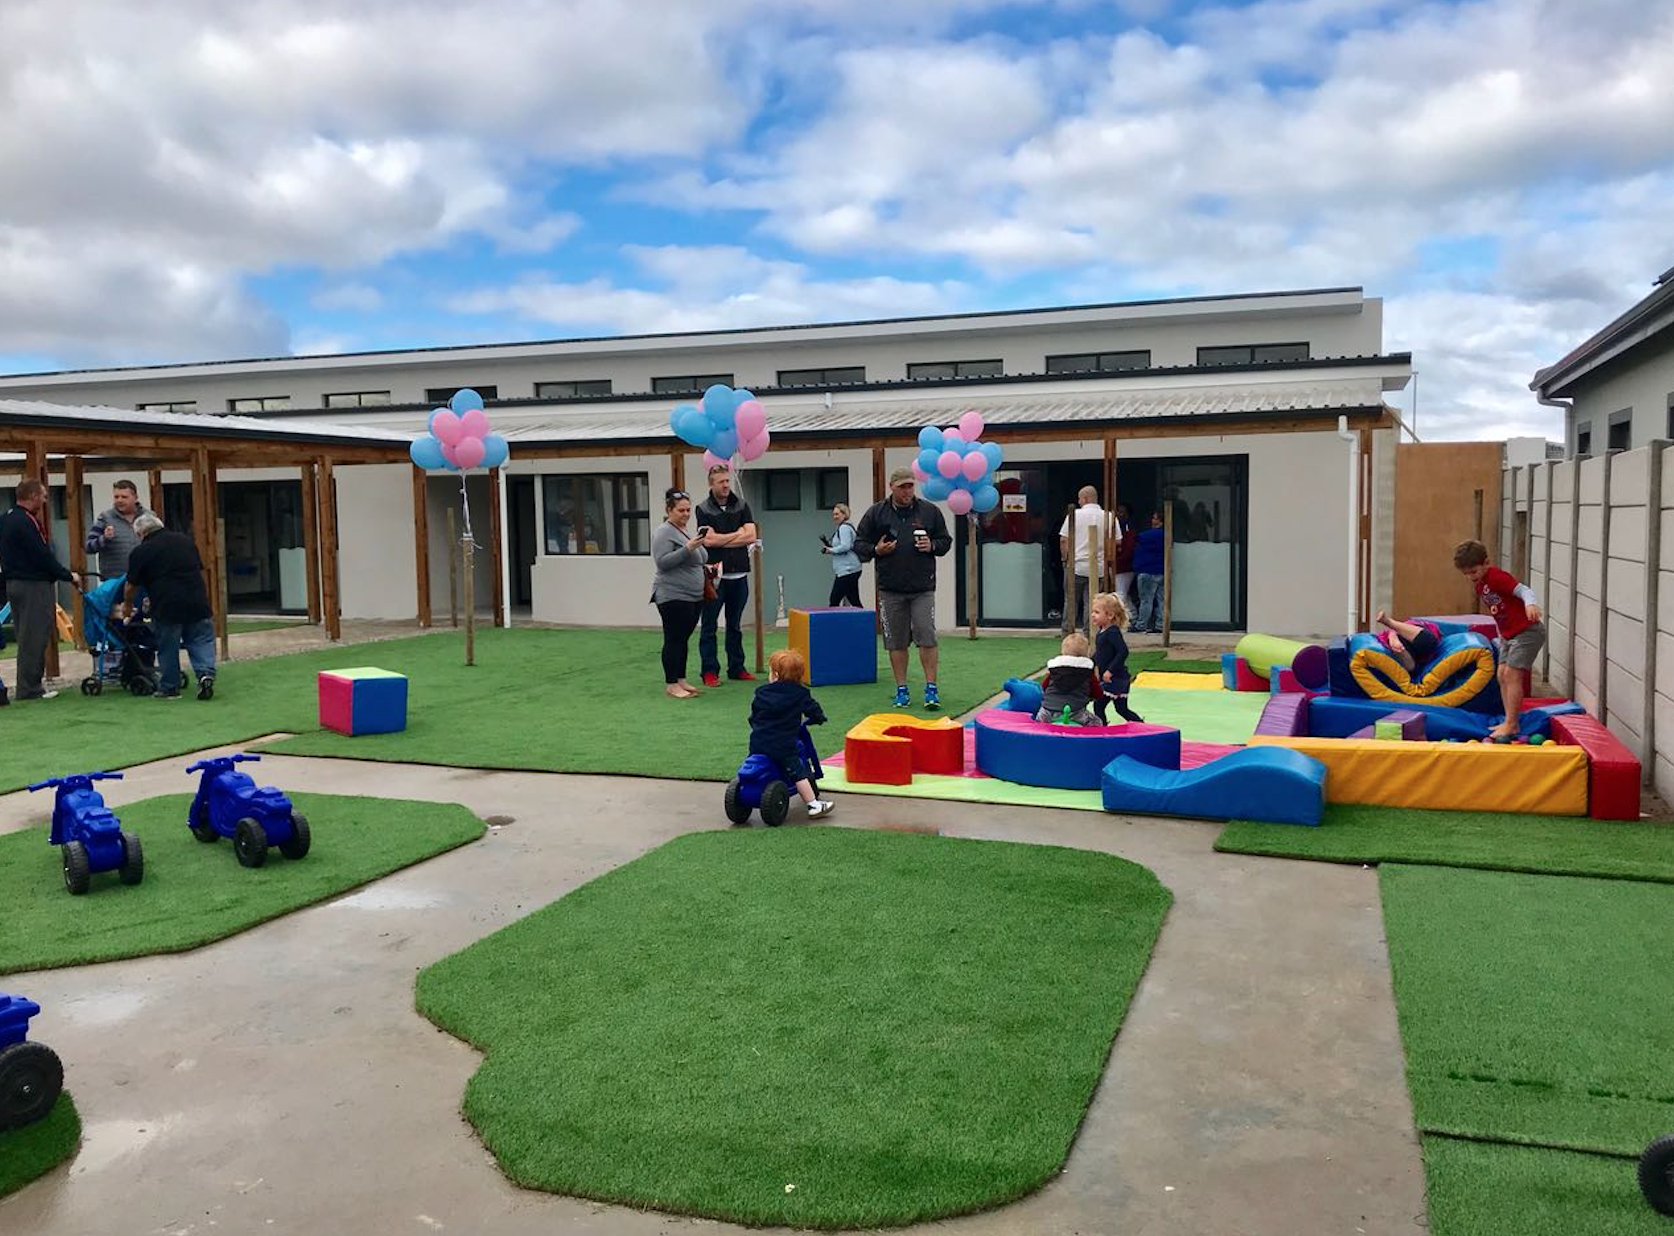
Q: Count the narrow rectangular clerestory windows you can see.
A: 10